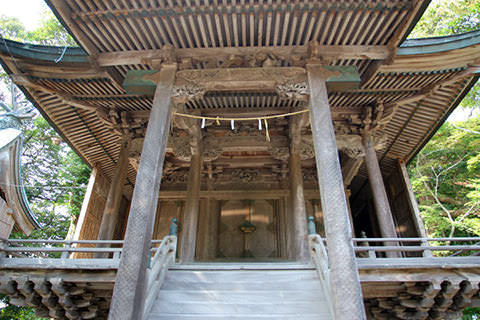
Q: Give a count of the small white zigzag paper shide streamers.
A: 3